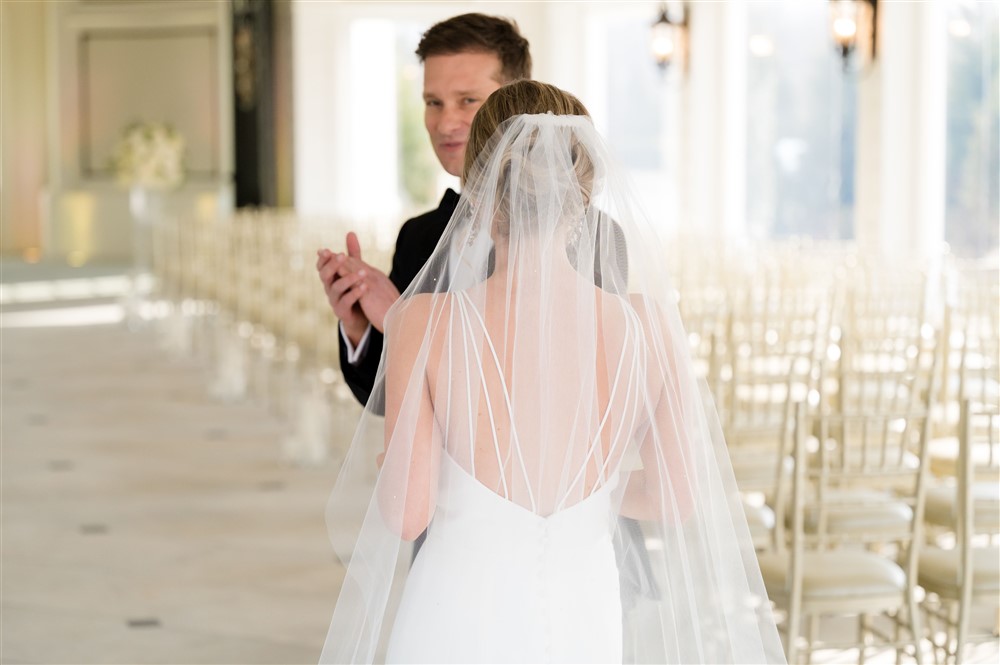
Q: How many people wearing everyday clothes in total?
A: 0